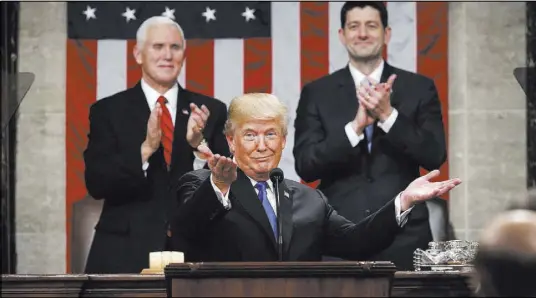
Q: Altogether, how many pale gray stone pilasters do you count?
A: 2